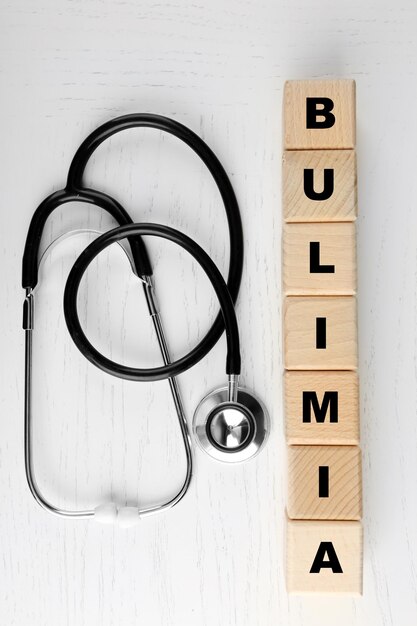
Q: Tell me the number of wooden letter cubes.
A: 7